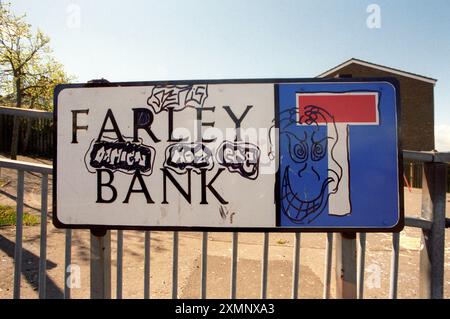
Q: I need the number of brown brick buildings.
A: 1